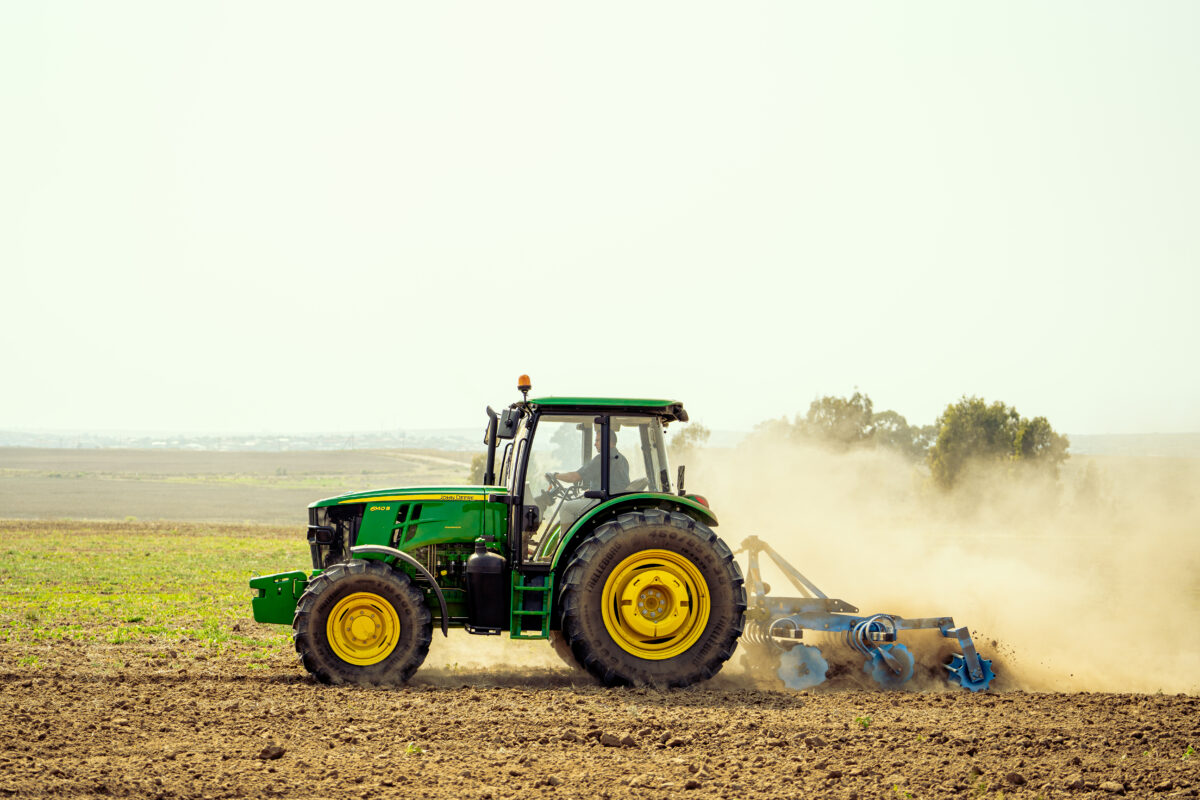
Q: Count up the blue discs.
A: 3